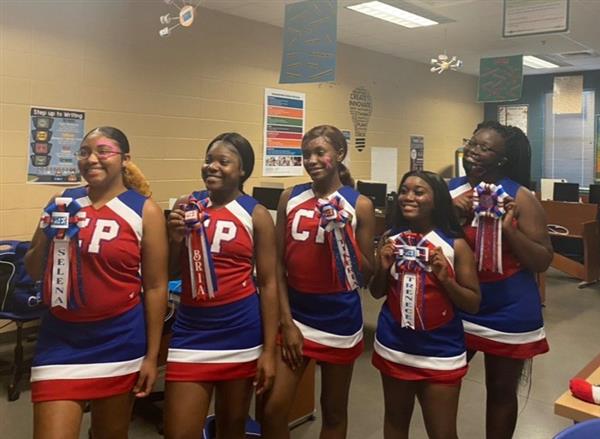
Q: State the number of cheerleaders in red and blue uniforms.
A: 5